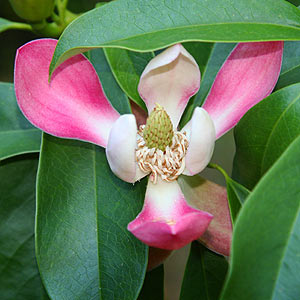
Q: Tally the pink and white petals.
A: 6